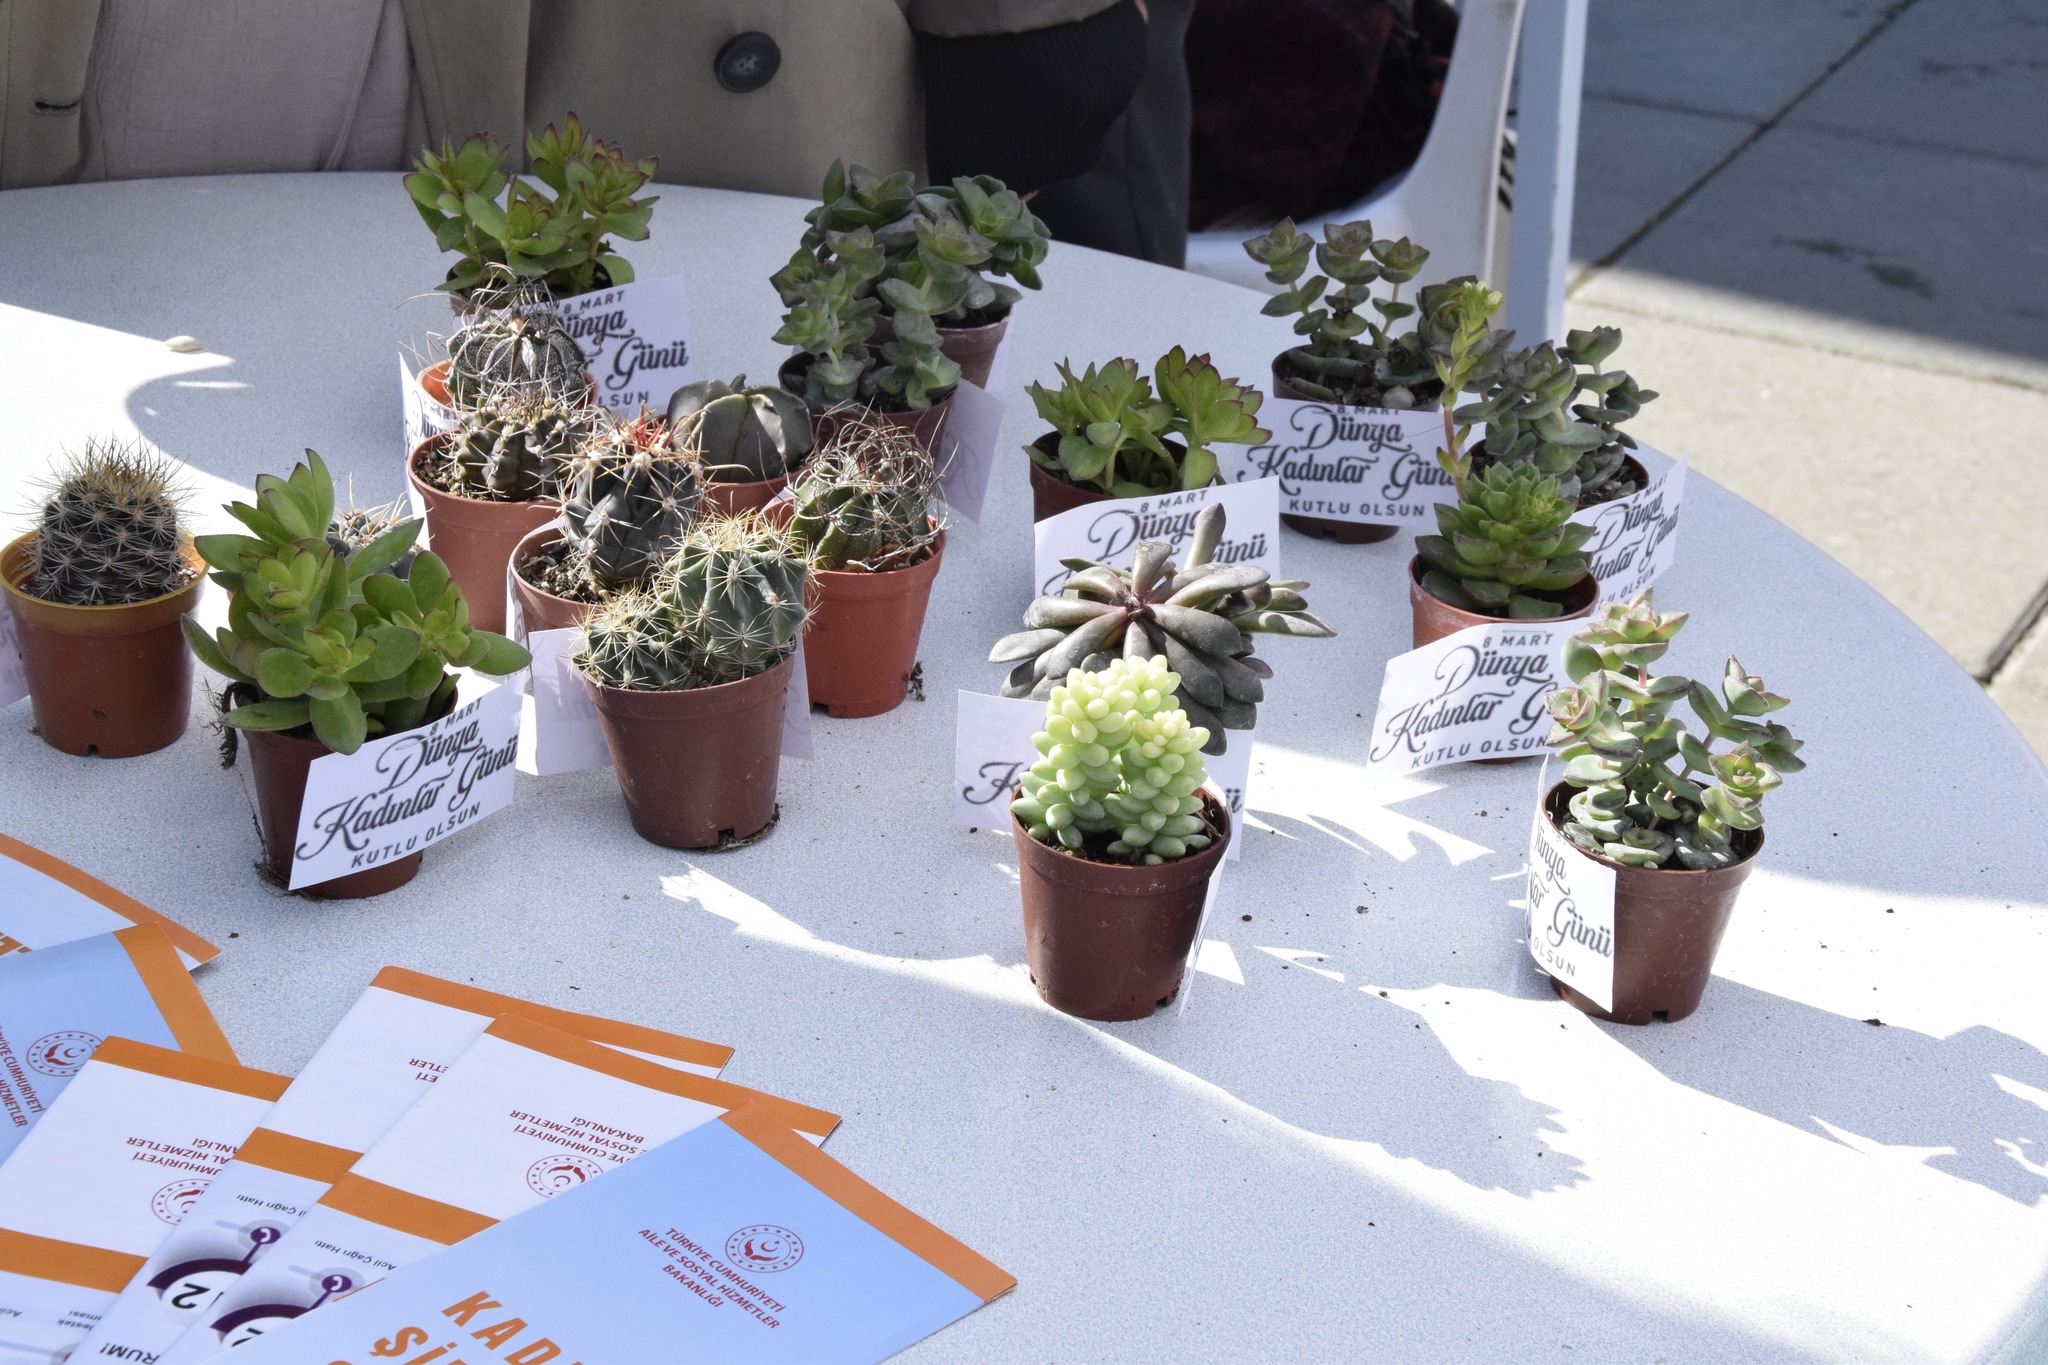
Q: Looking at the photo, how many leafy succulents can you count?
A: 11